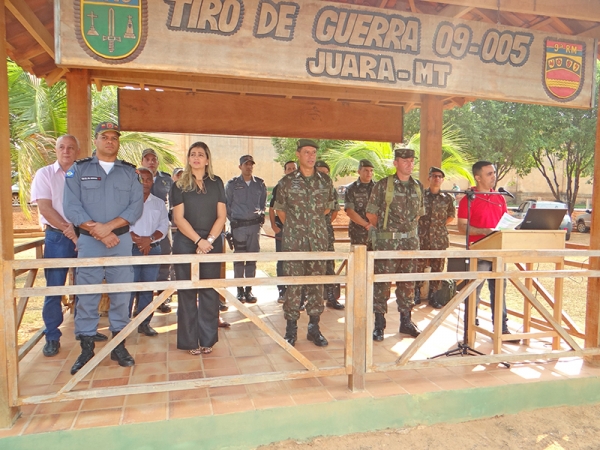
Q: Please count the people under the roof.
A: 14